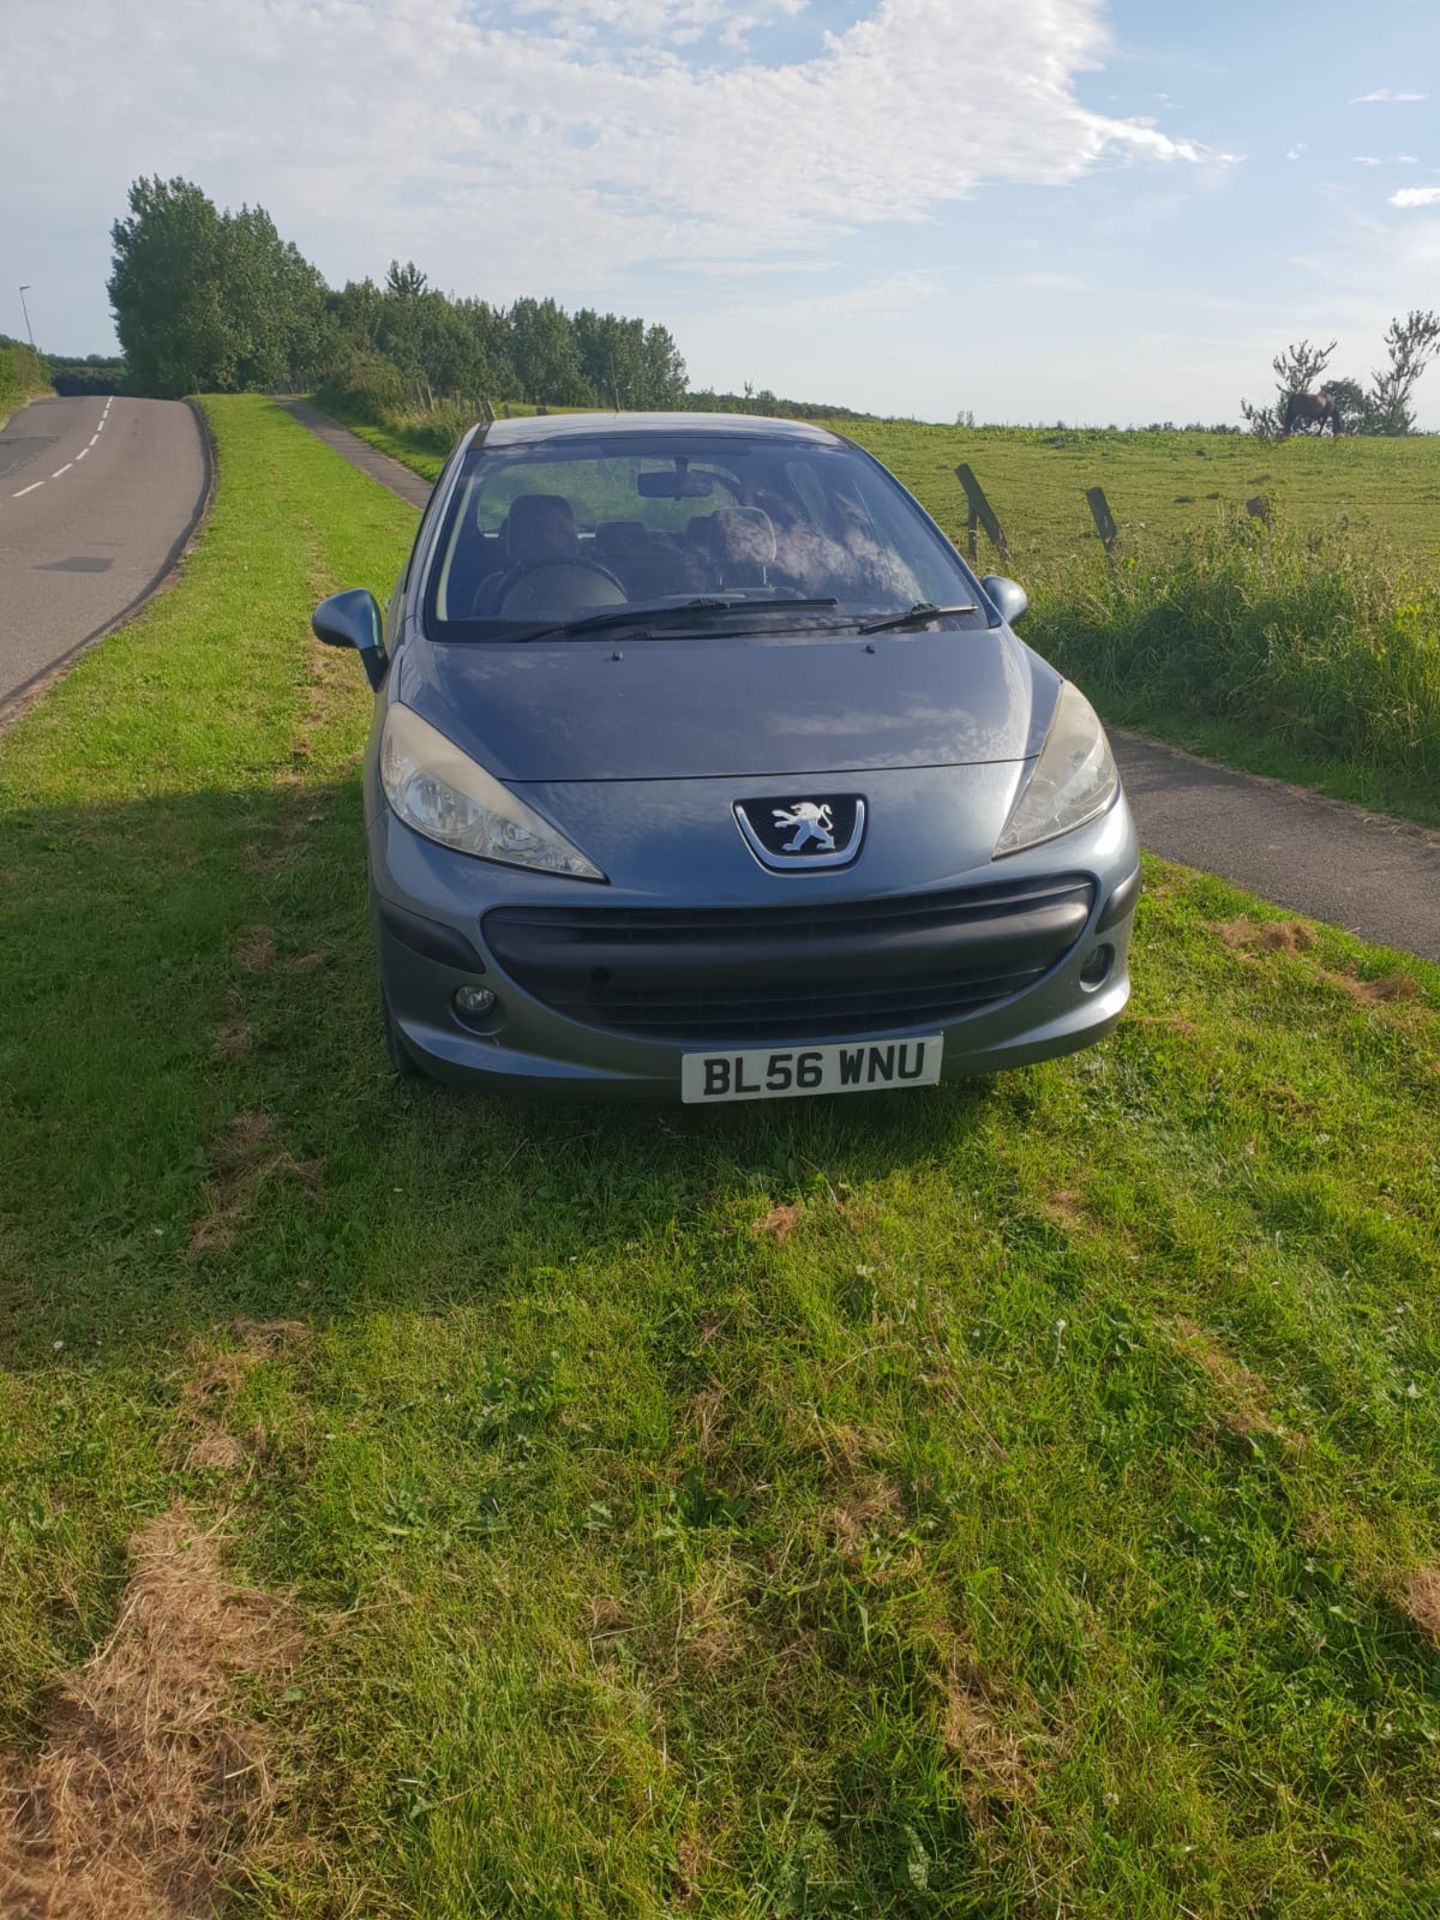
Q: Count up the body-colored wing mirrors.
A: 2